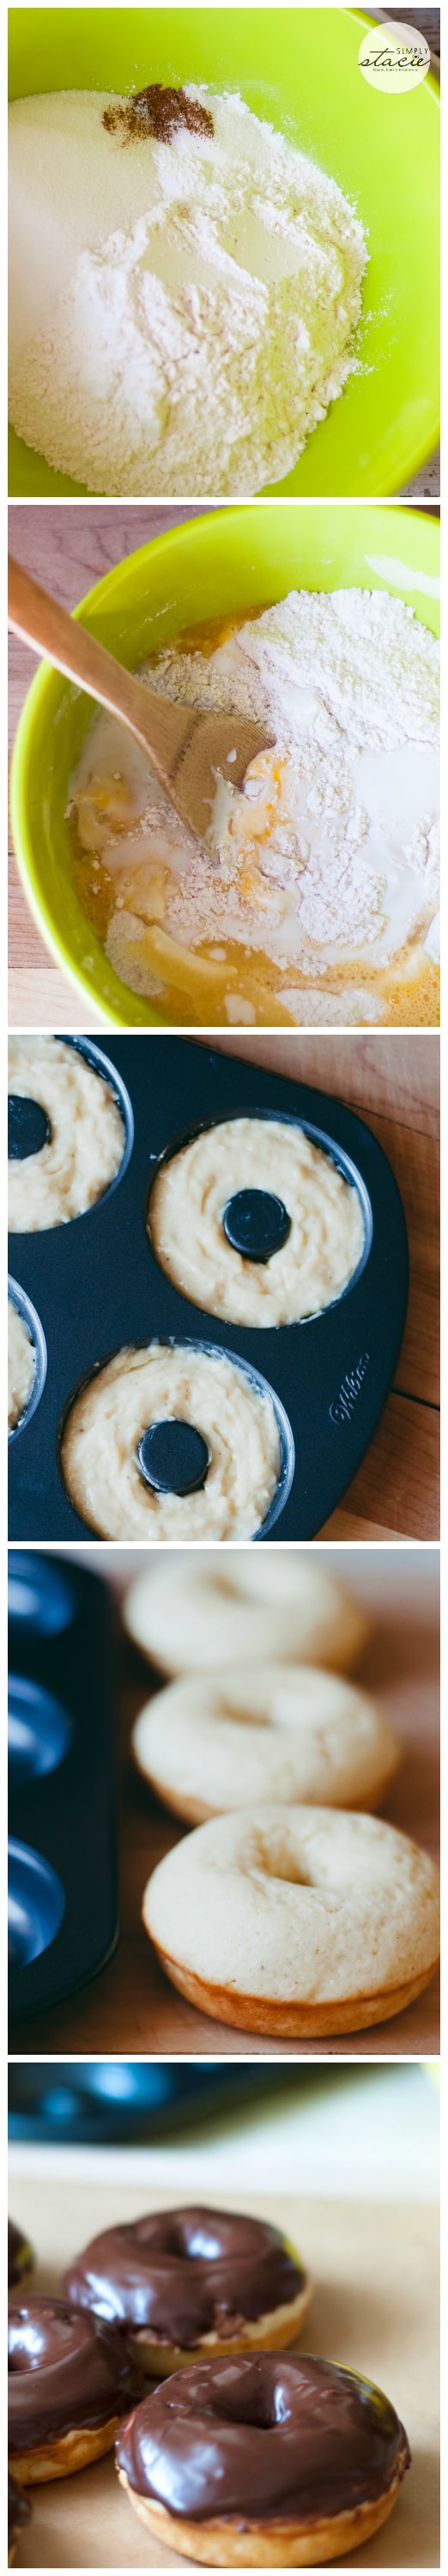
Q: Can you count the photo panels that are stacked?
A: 5